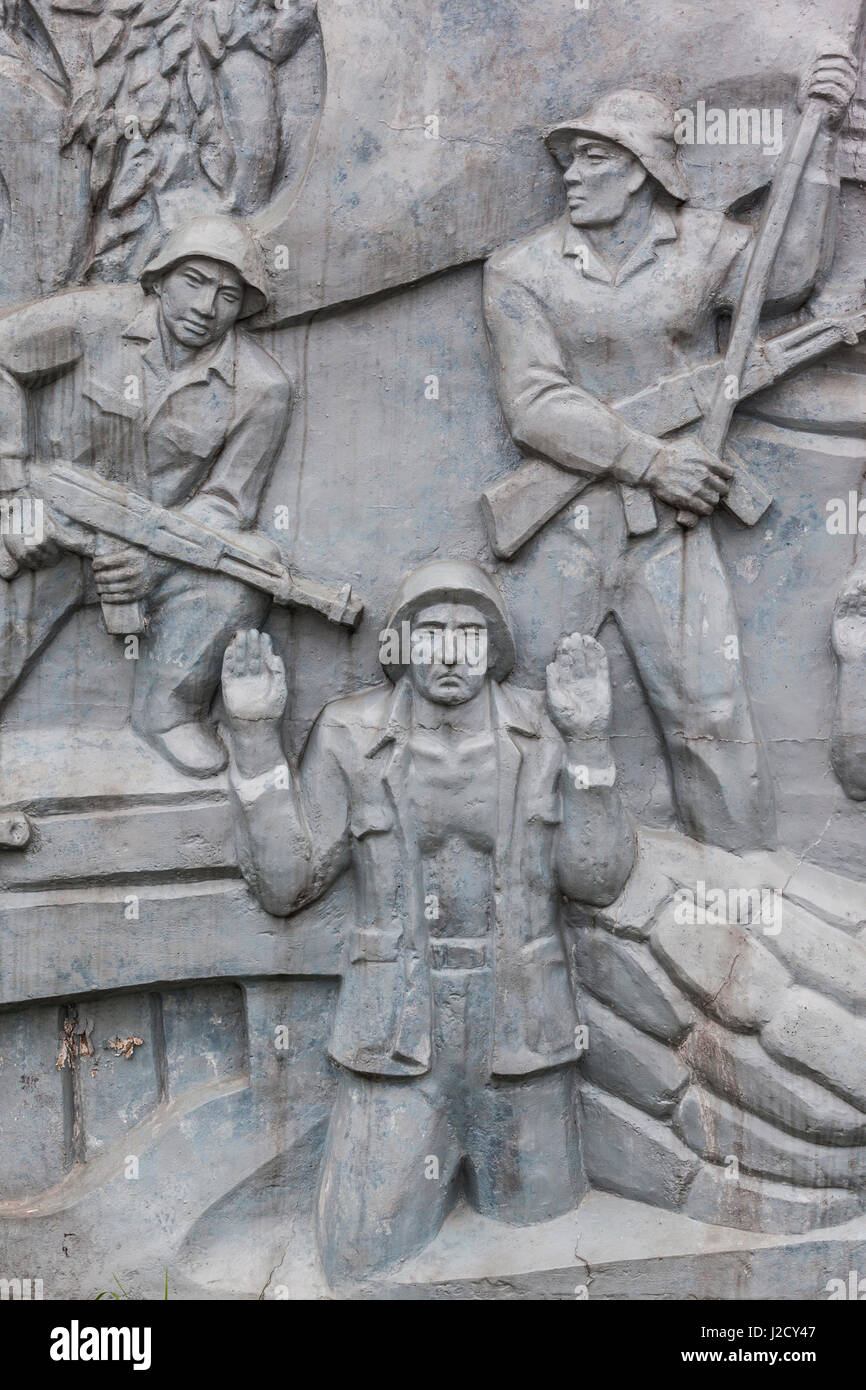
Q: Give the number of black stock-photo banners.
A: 1